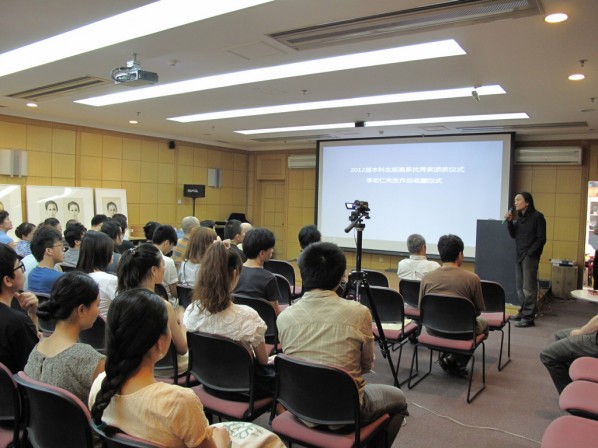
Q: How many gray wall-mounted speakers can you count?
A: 2